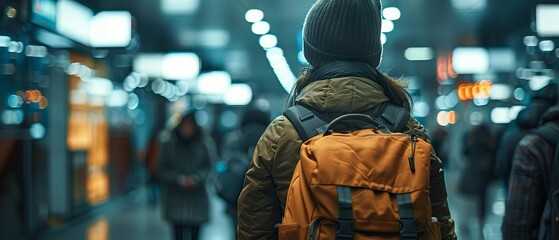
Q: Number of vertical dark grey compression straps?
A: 2